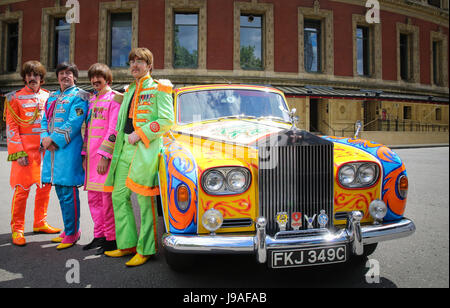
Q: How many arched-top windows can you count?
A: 0